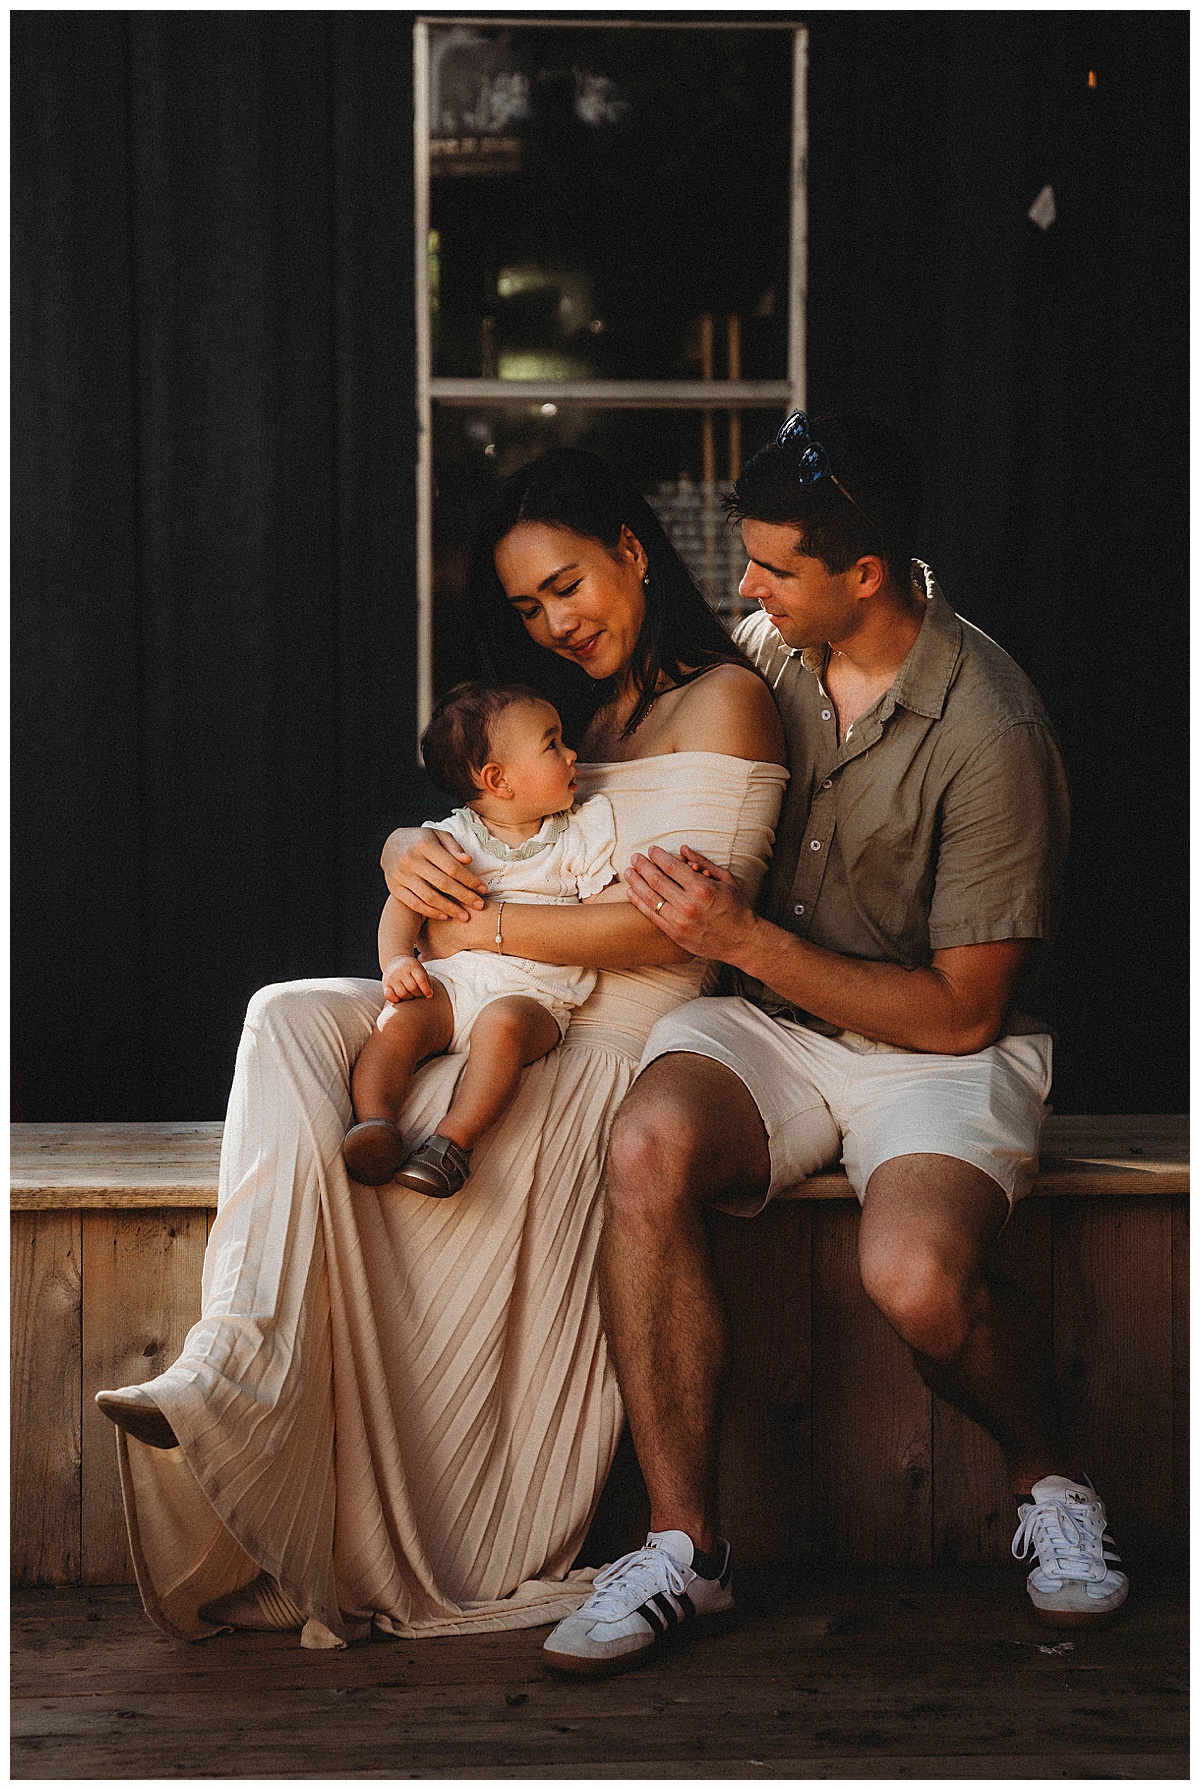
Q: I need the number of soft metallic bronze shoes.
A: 2